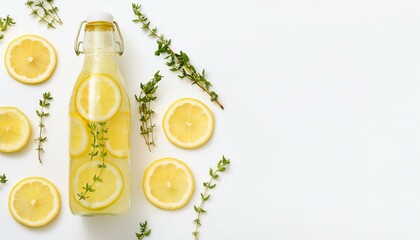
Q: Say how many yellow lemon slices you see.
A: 9